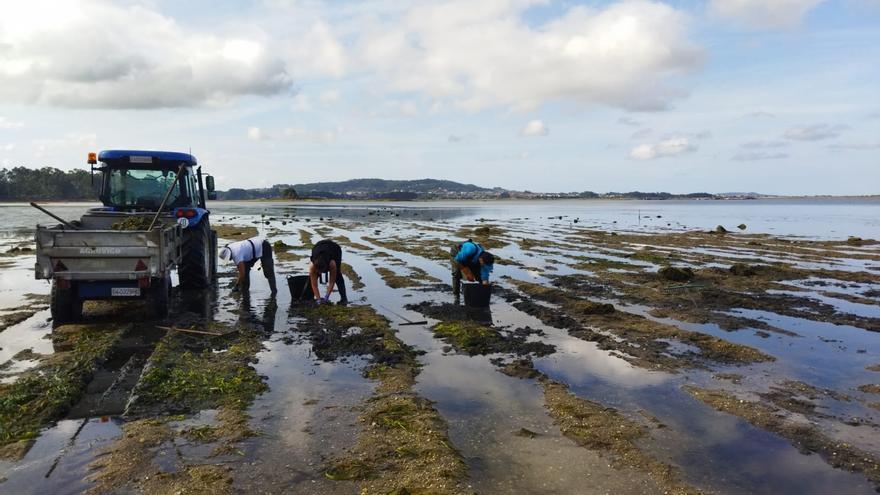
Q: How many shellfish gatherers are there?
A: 3